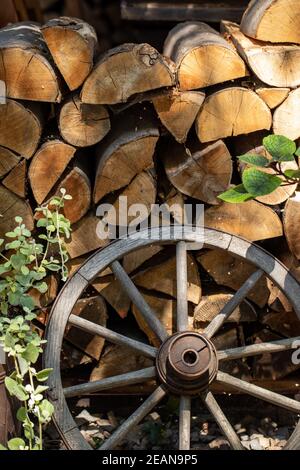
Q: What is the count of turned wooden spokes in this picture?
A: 10